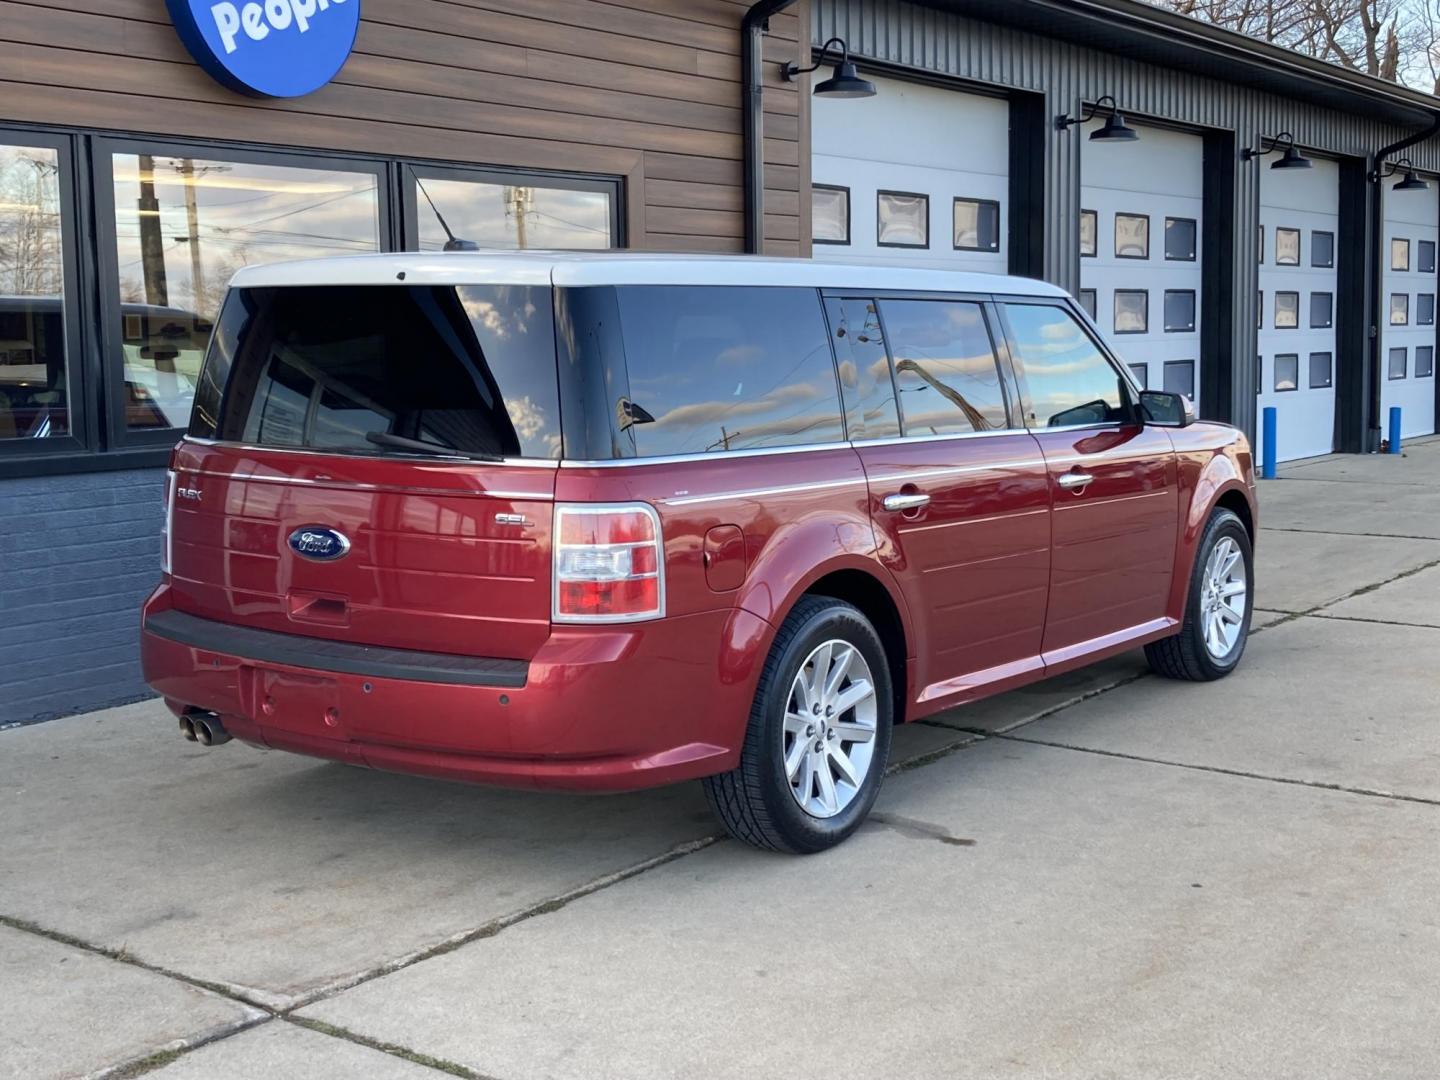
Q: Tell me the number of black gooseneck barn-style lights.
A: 4